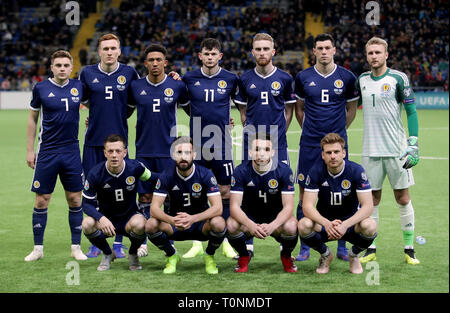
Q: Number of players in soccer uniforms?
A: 11